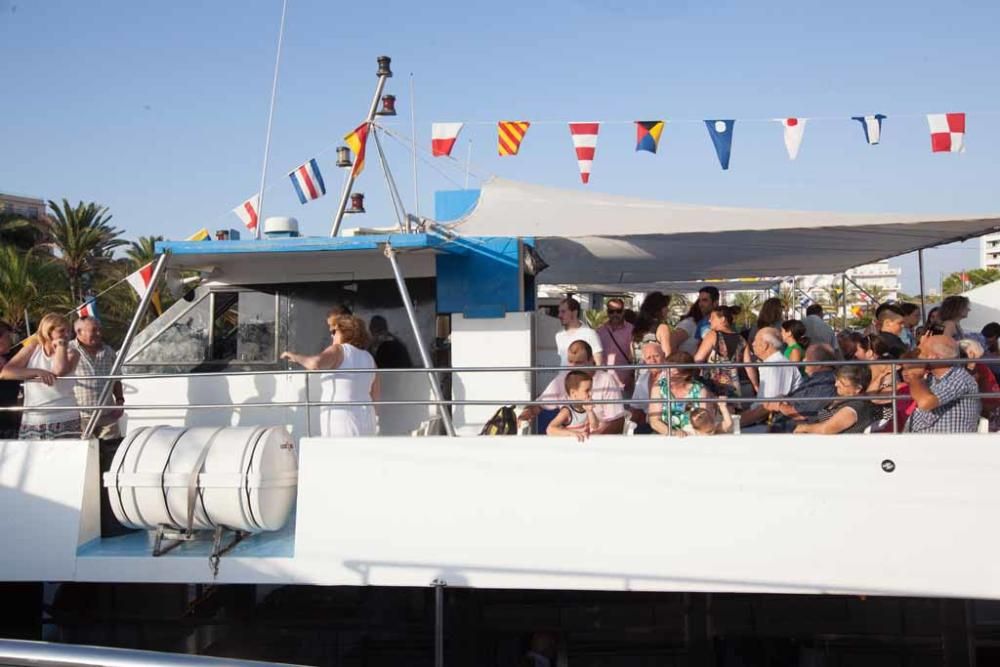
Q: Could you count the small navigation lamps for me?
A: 4